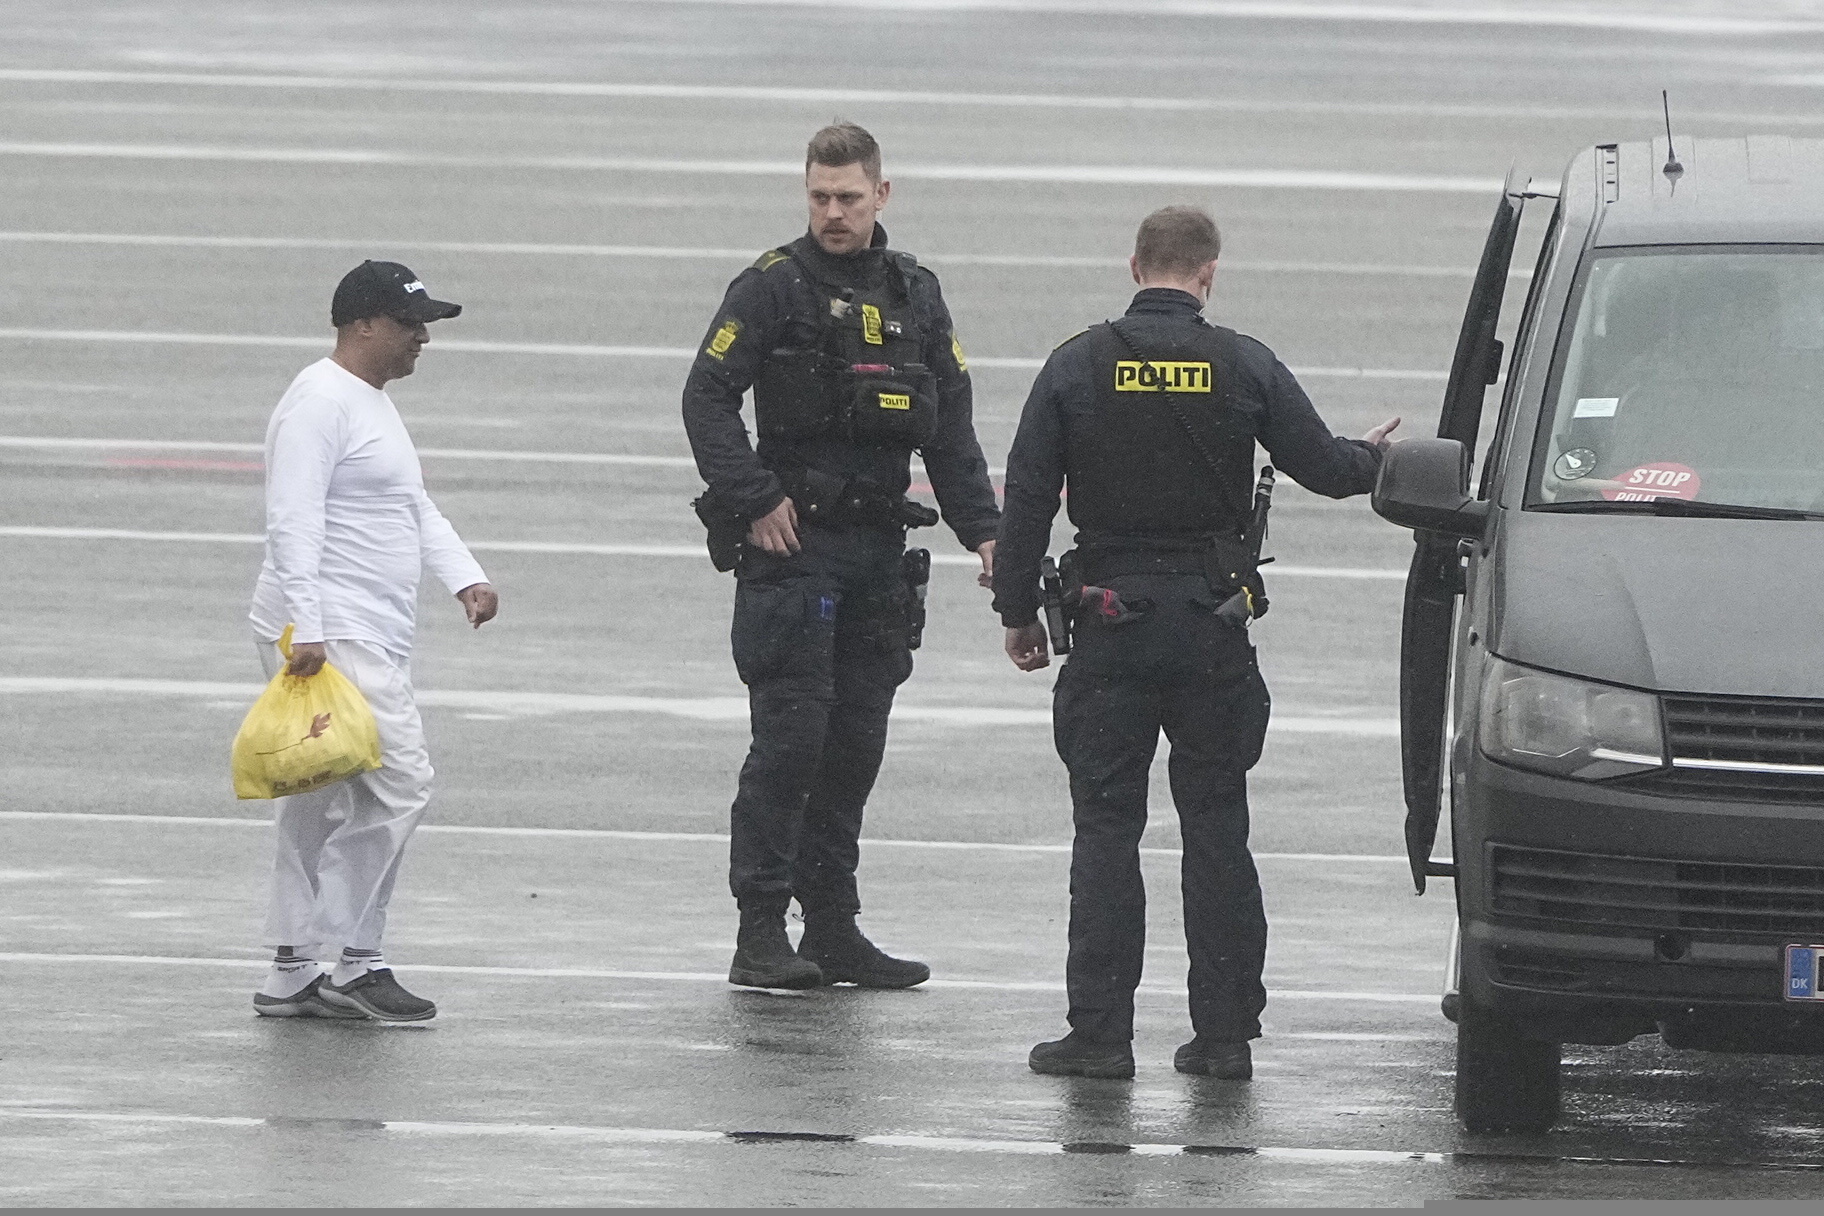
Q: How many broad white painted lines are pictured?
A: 11